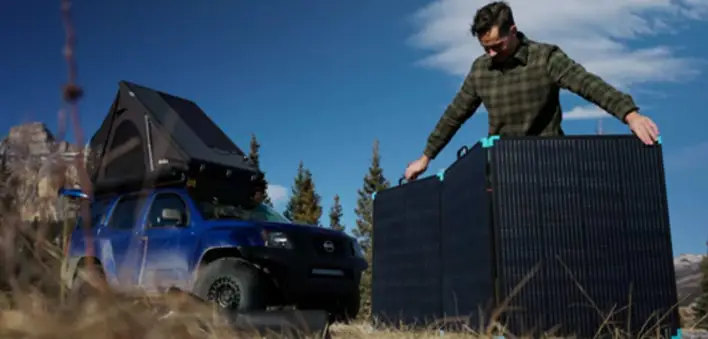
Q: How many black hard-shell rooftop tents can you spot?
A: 1